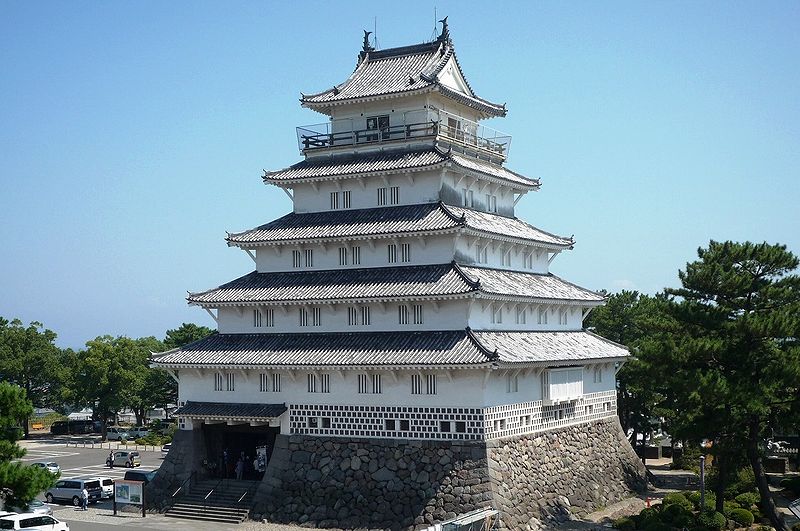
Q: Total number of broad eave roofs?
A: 5